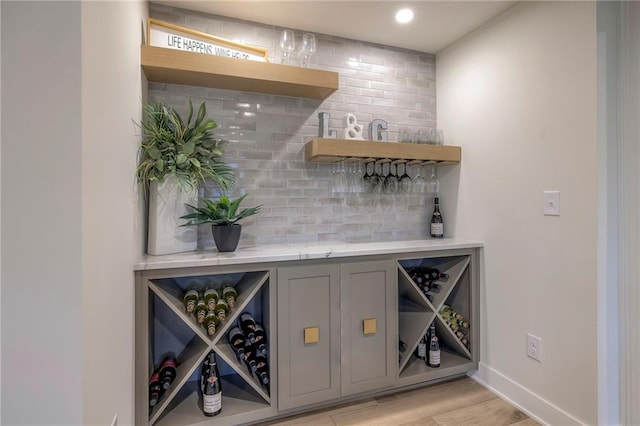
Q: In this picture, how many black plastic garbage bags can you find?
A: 0